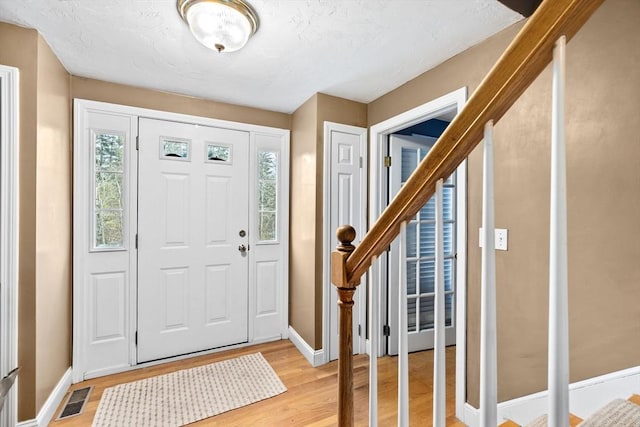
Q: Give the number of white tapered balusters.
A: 5